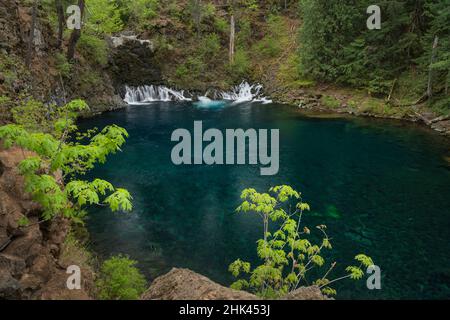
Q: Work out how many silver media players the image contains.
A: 0